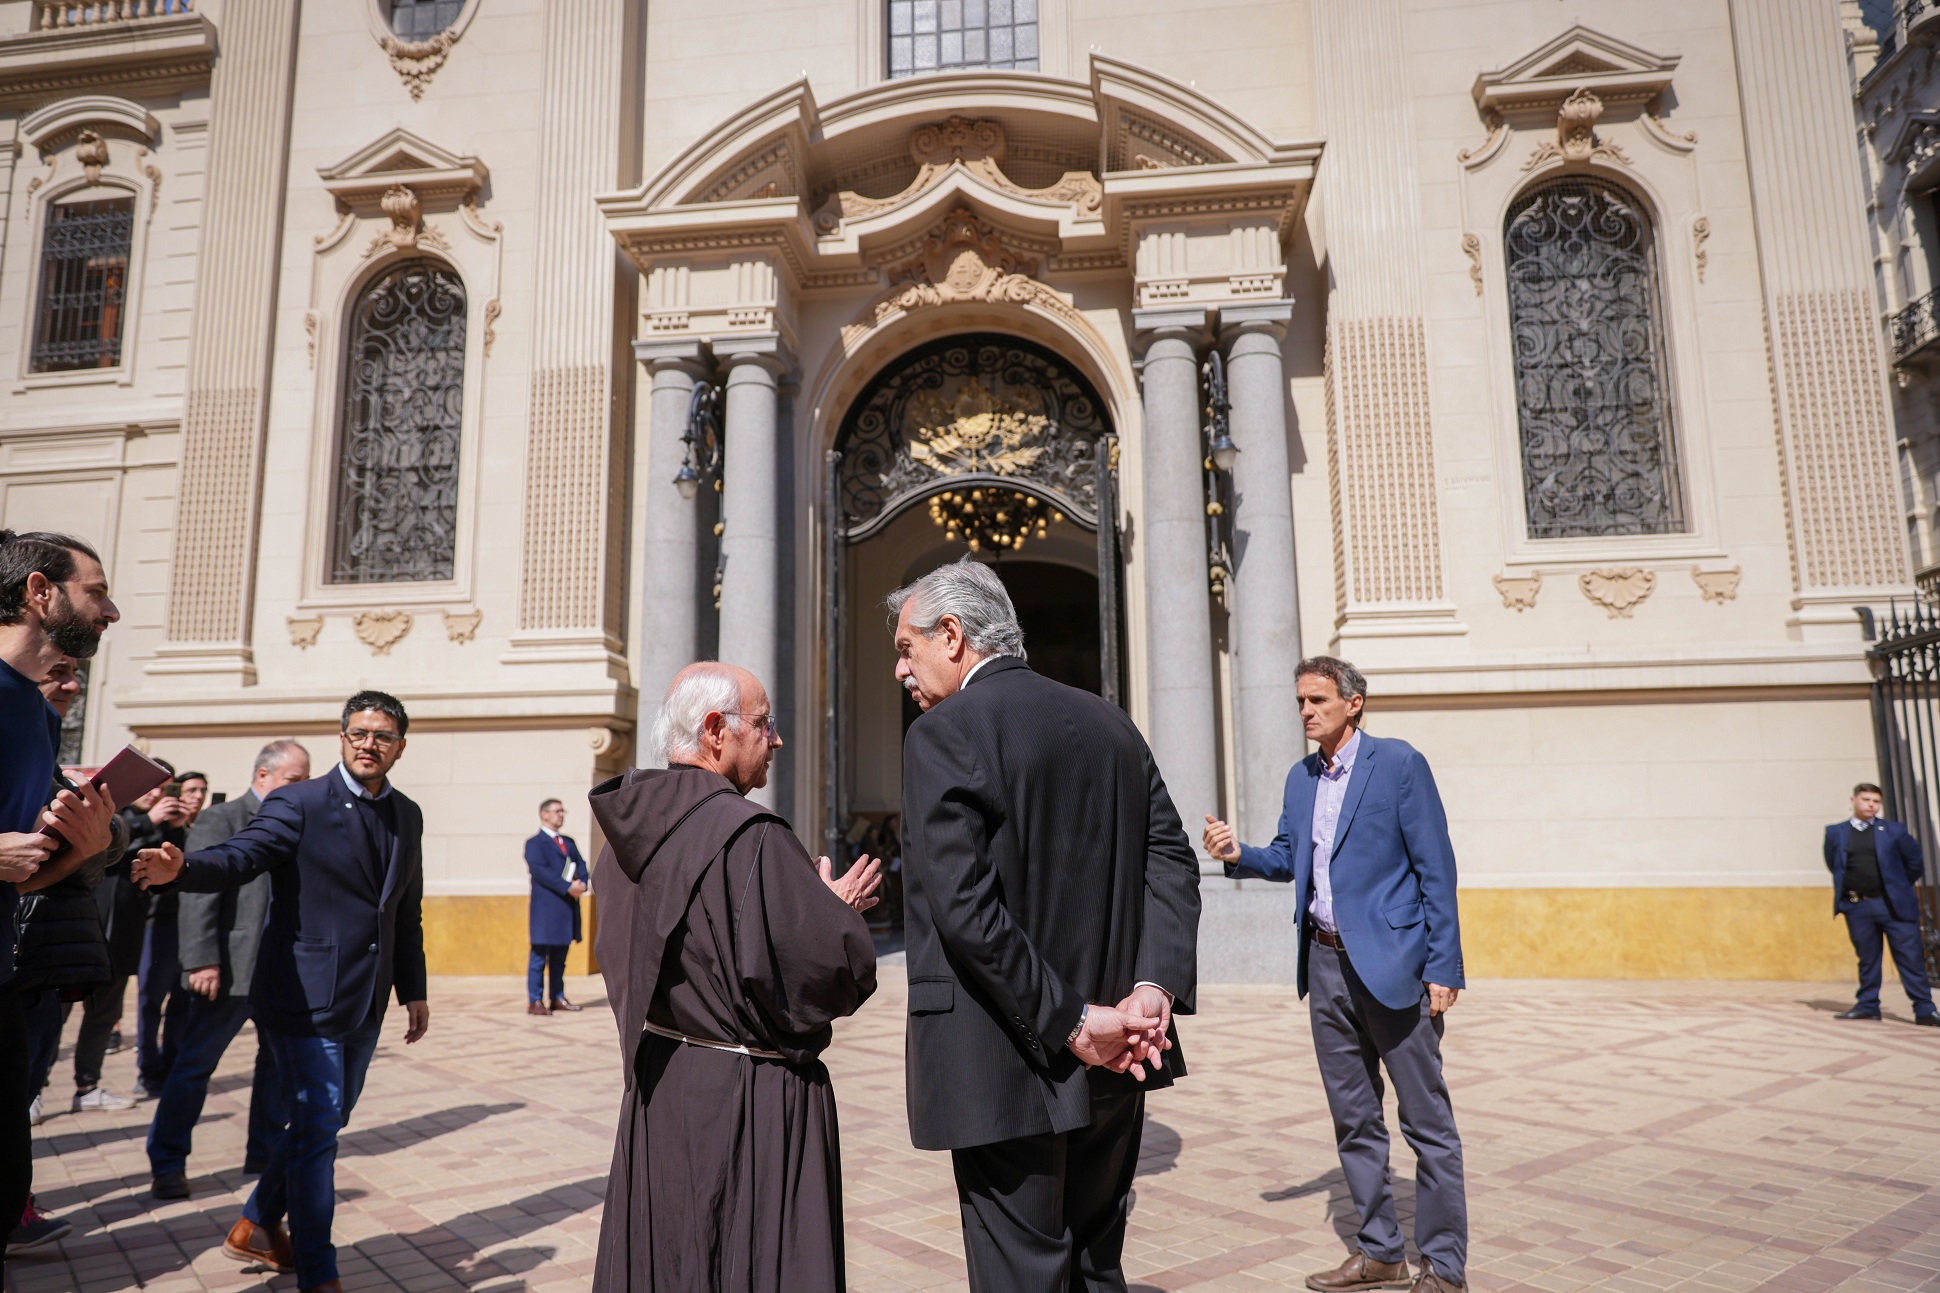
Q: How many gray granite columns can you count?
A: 4